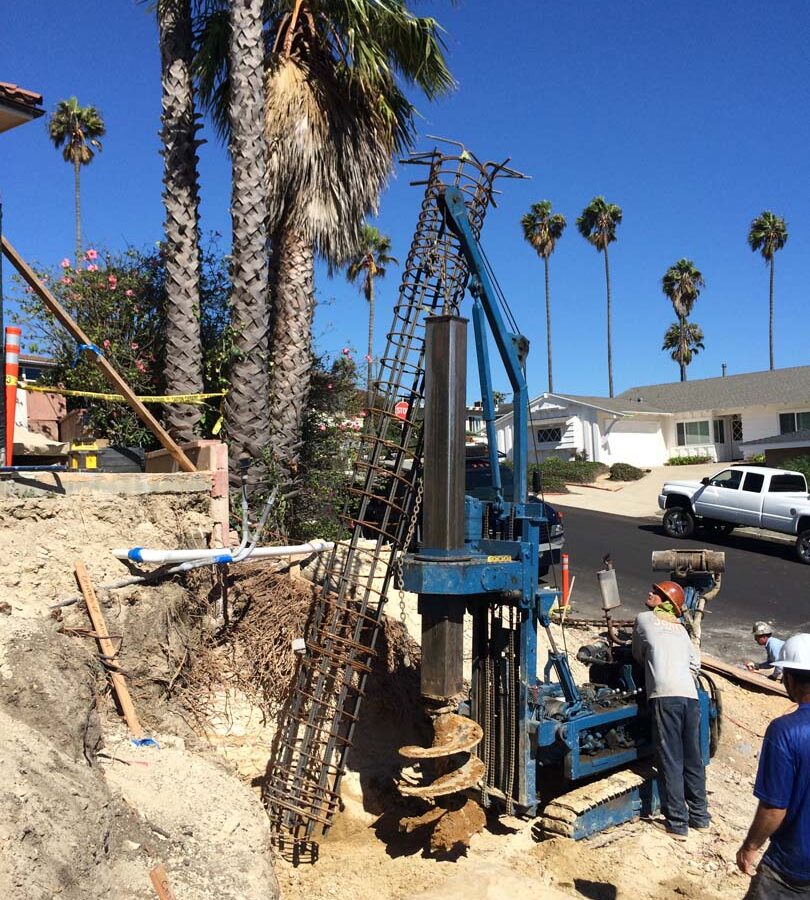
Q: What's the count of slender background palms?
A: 7